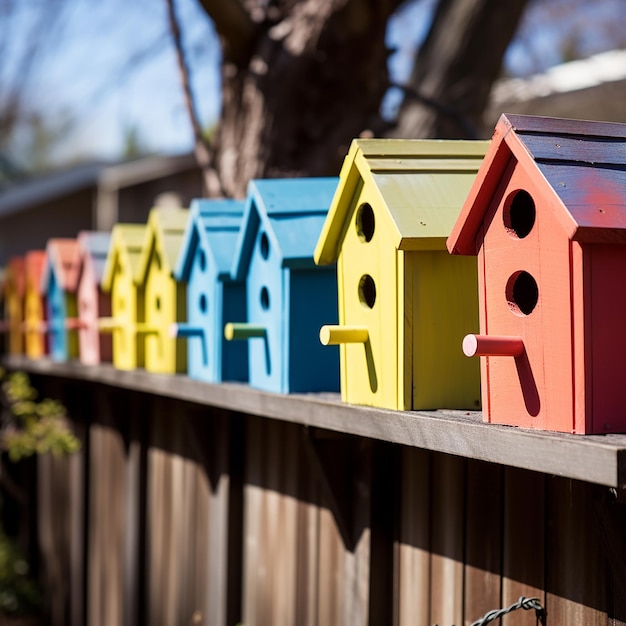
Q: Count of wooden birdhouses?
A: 10